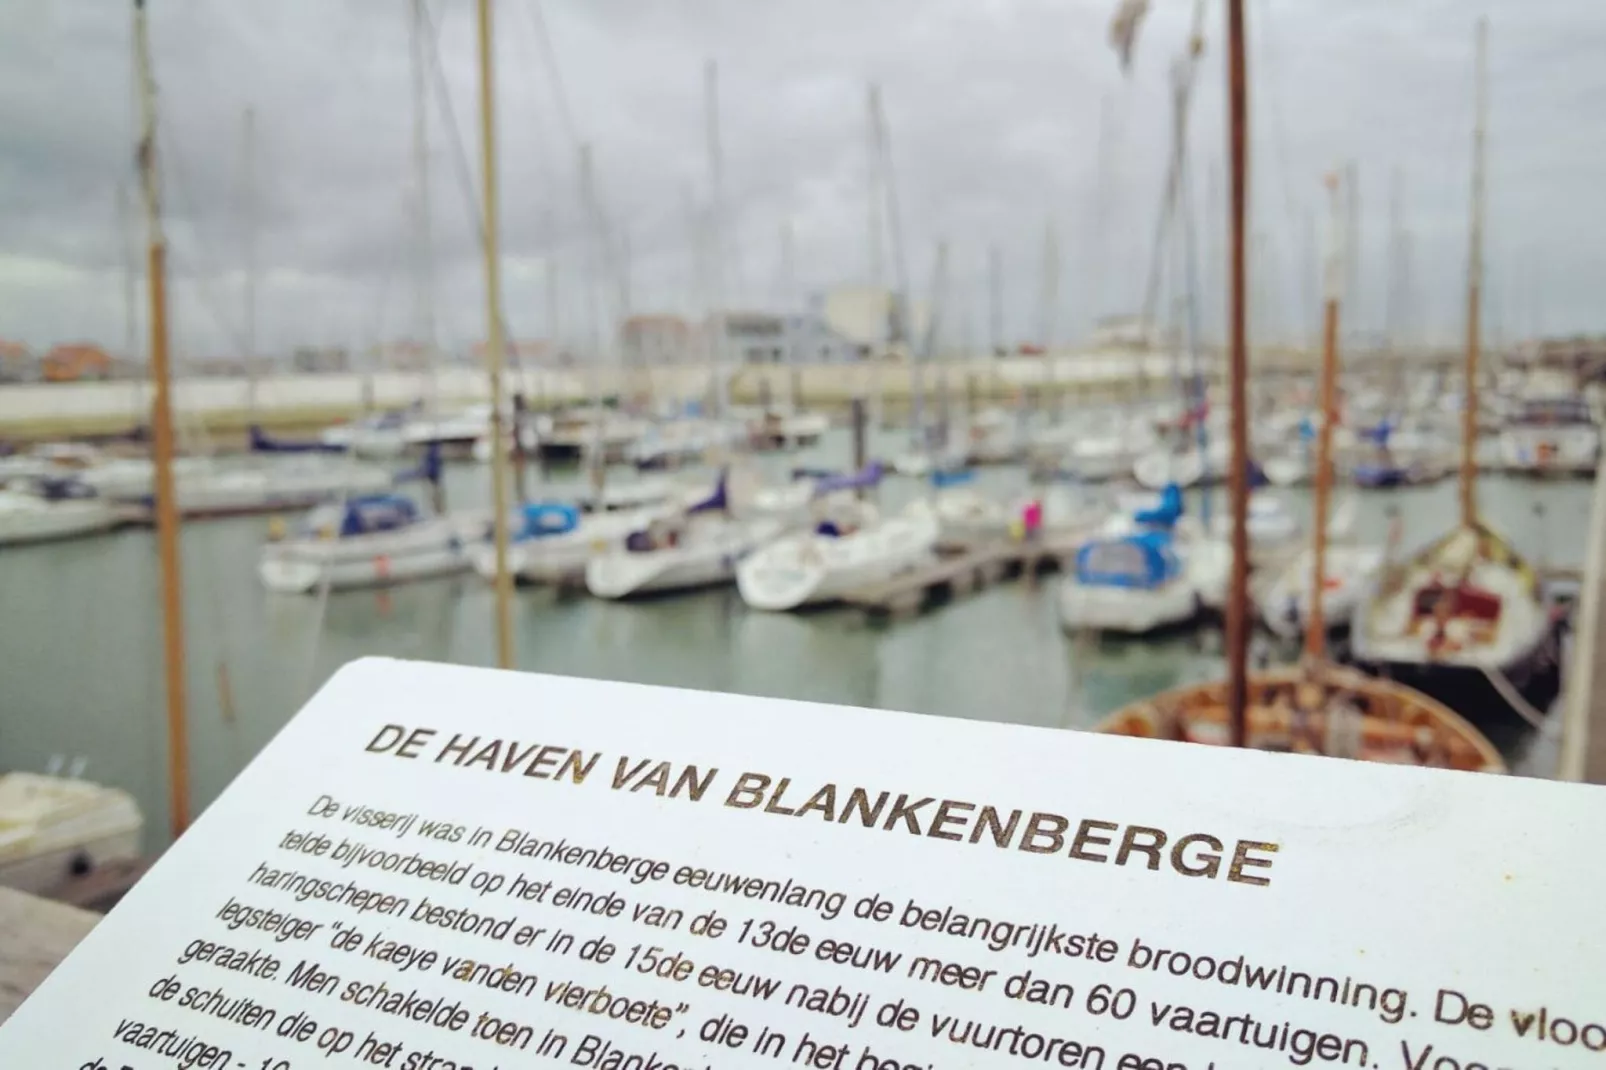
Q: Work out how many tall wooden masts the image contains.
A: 5